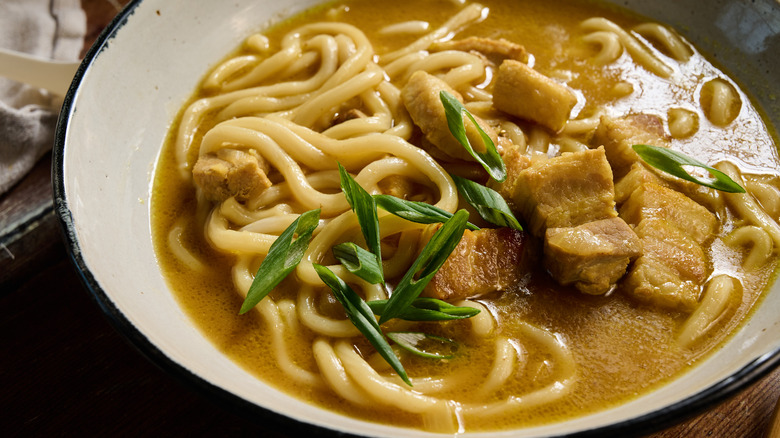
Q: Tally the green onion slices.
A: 11